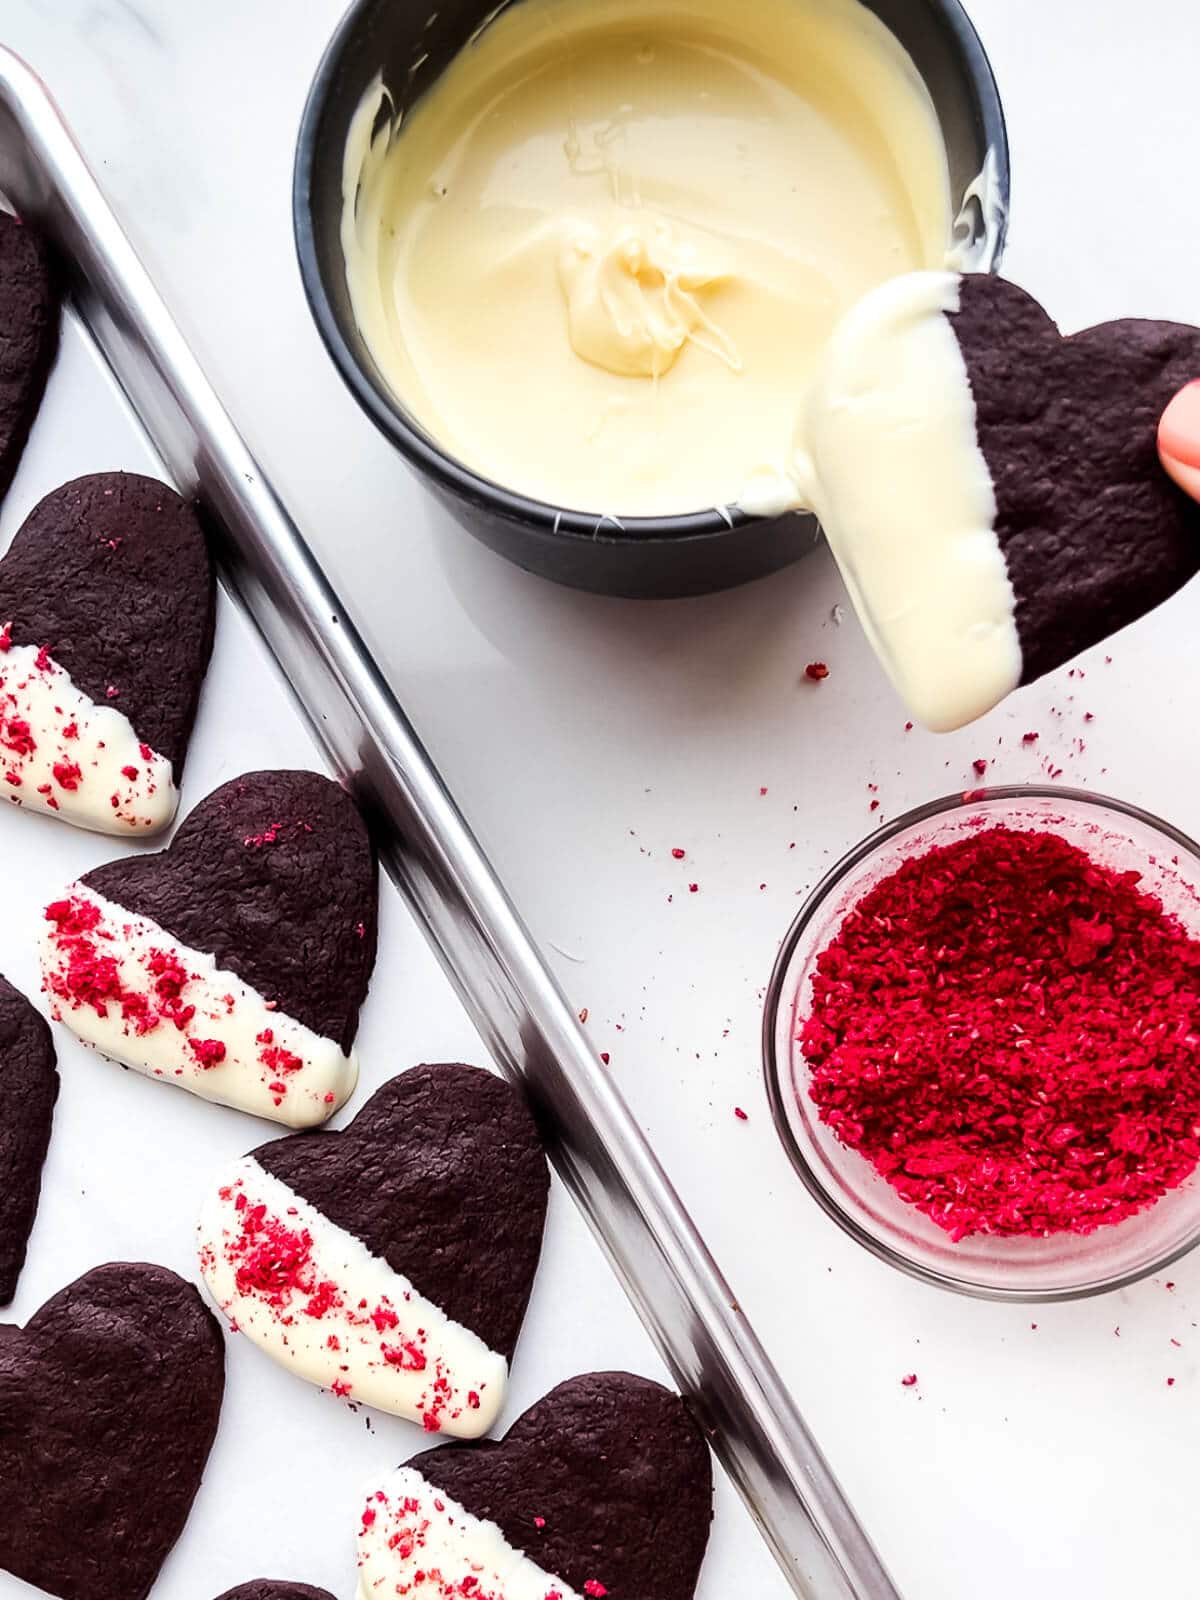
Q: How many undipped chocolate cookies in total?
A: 4